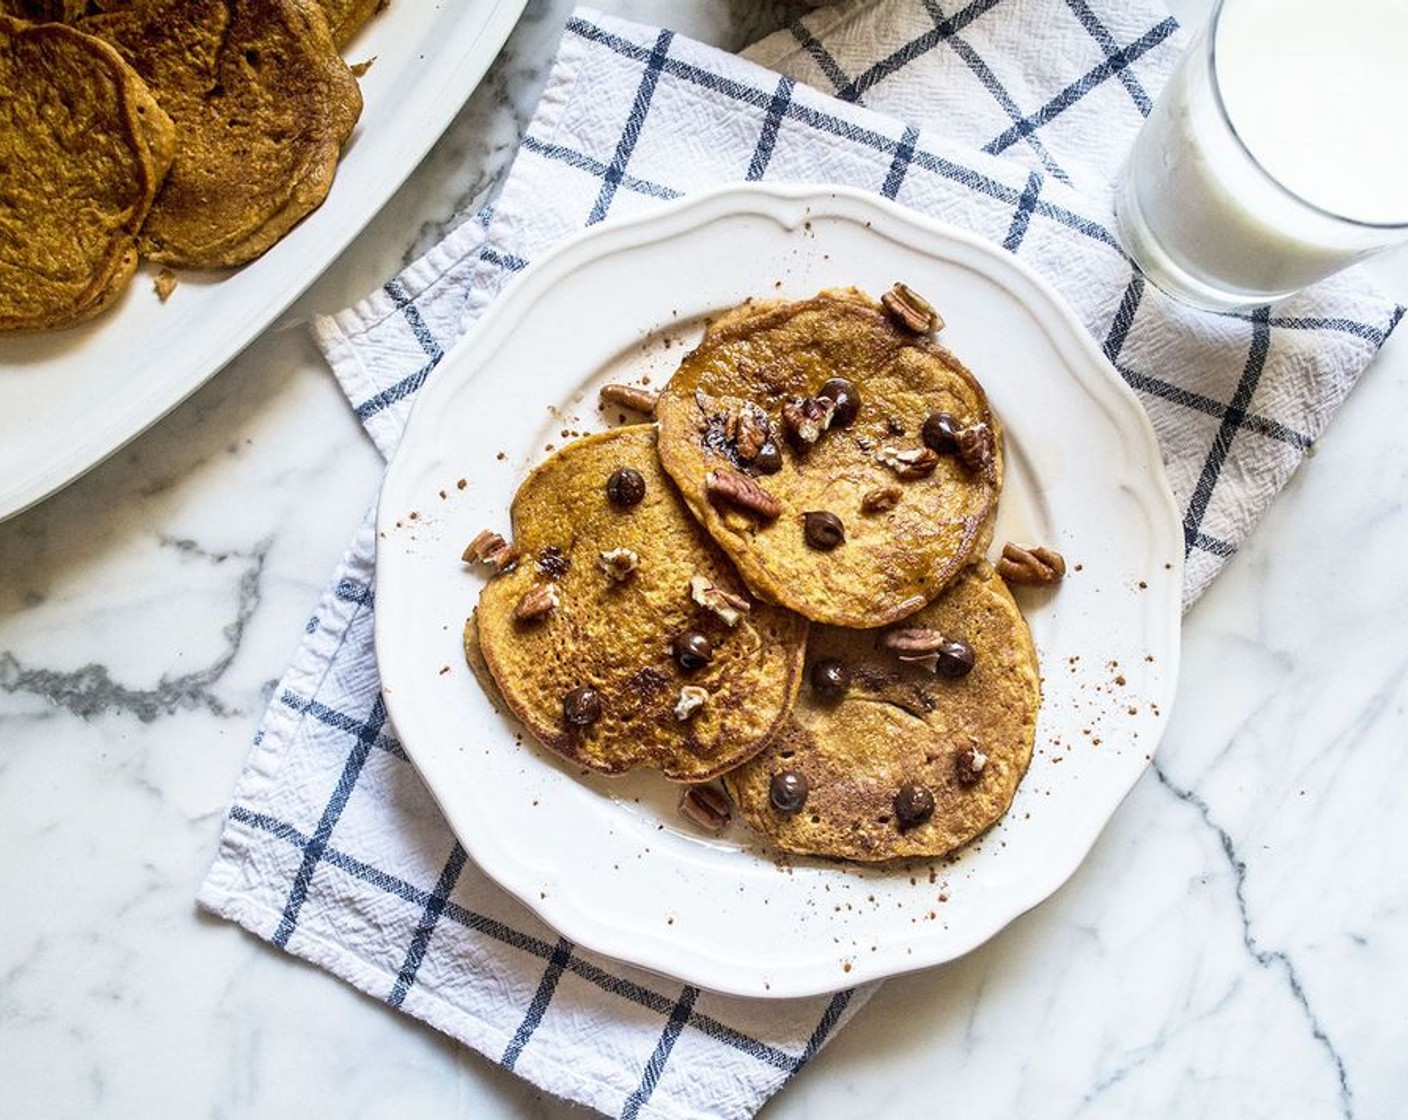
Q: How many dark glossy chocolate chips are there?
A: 11